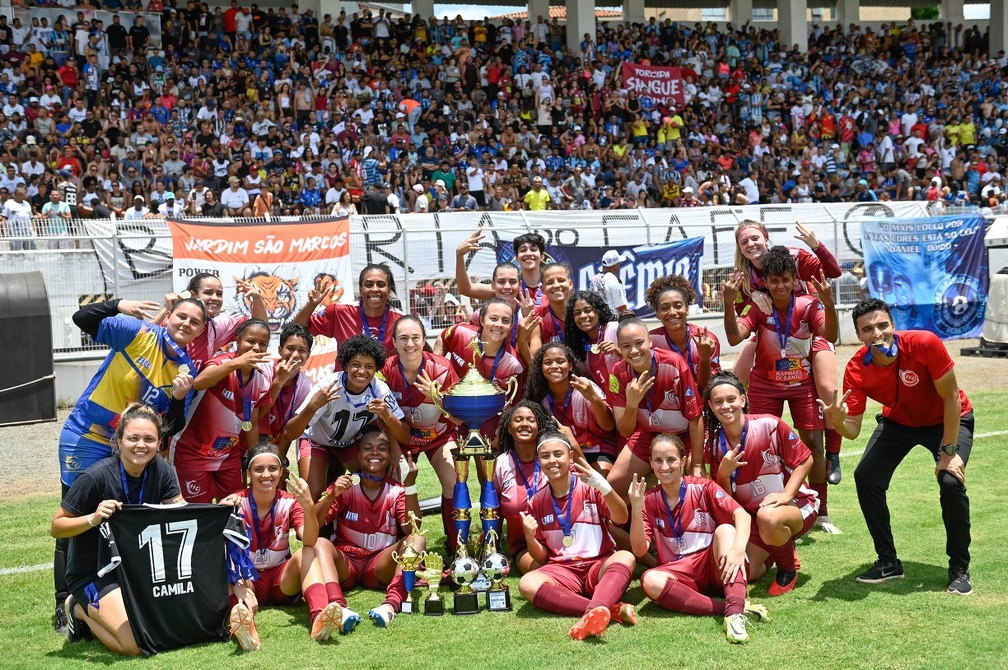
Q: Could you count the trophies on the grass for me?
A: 5